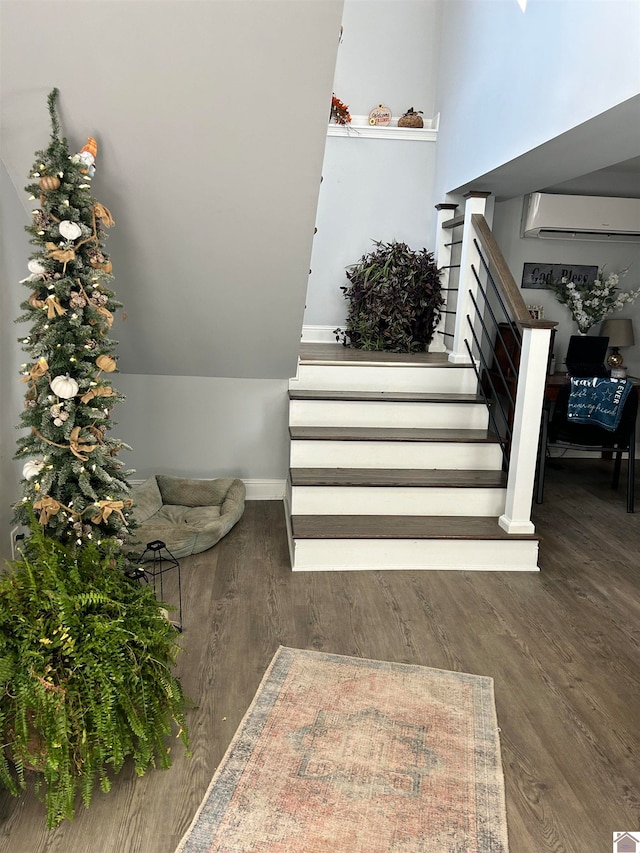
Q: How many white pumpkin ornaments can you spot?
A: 4